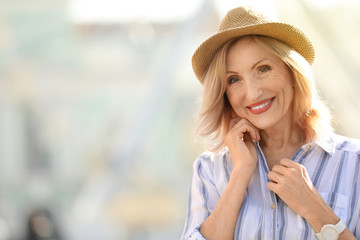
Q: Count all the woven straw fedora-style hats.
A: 1